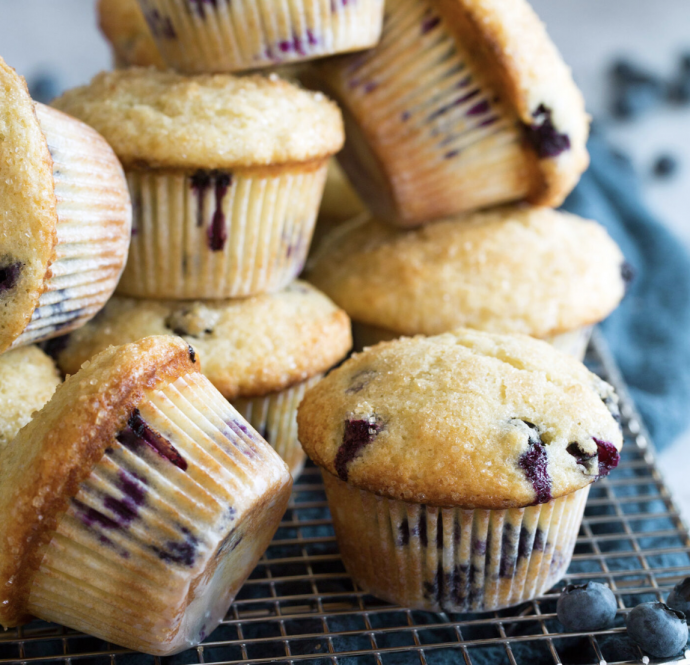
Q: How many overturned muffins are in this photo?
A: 3